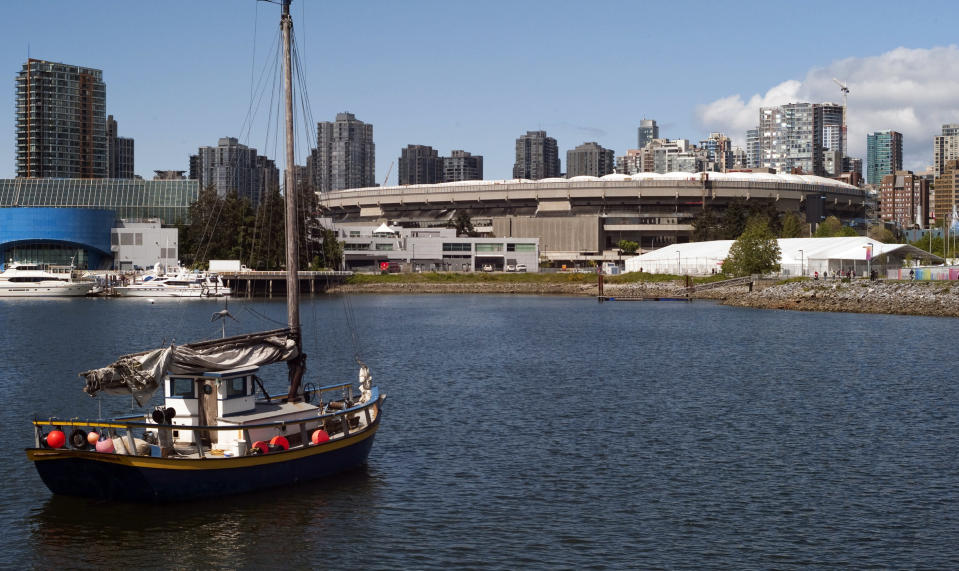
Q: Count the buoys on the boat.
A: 6